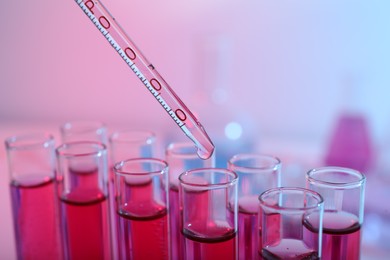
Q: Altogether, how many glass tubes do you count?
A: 10